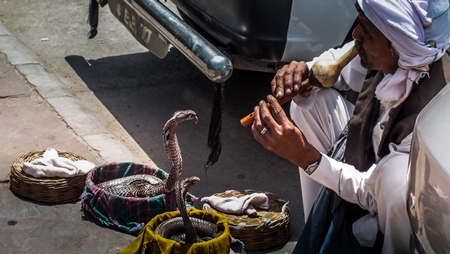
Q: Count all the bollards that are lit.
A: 0